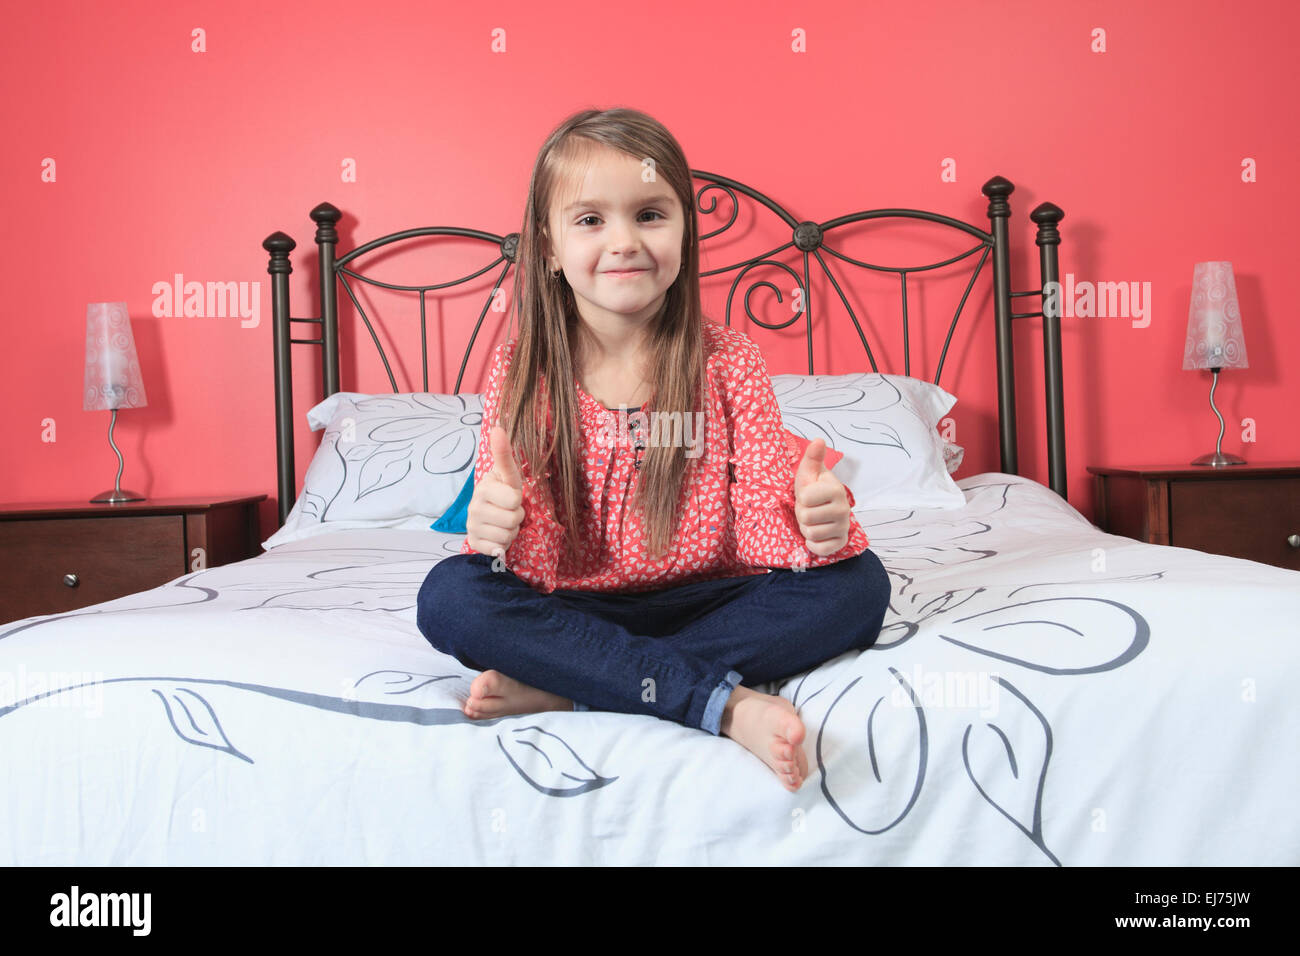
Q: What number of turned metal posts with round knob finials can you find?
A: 4